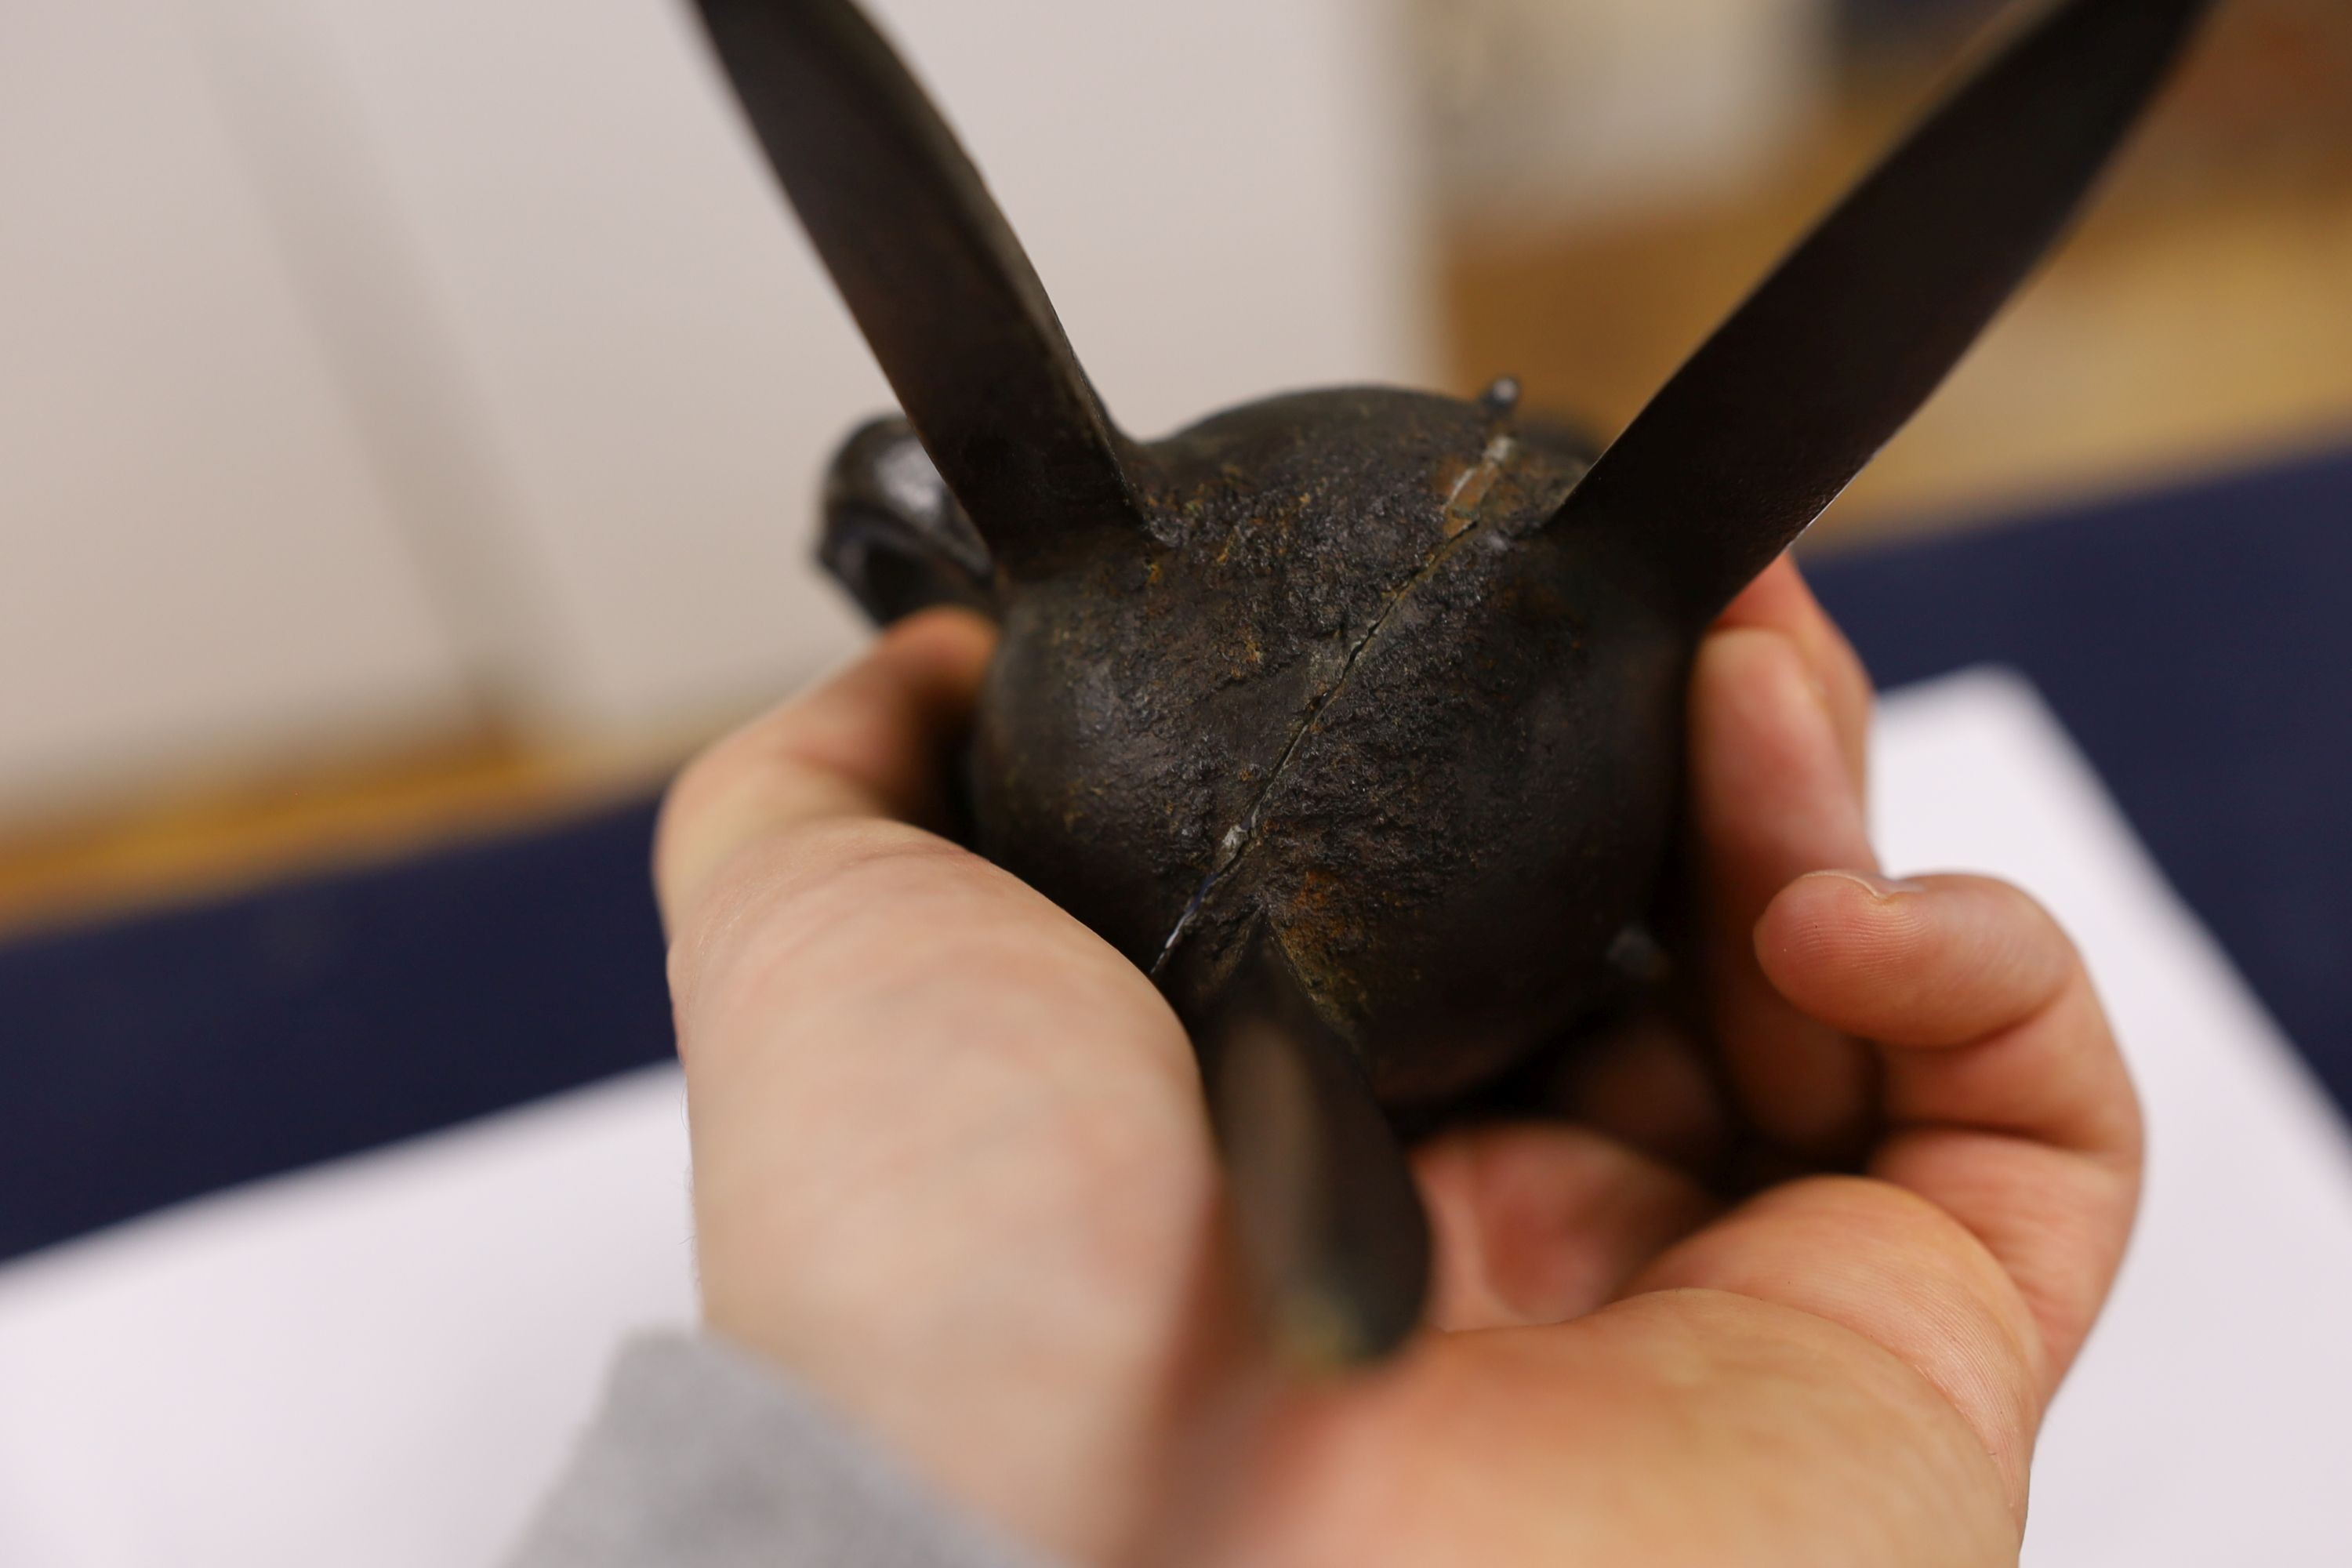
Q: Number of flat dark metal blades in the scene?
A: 3